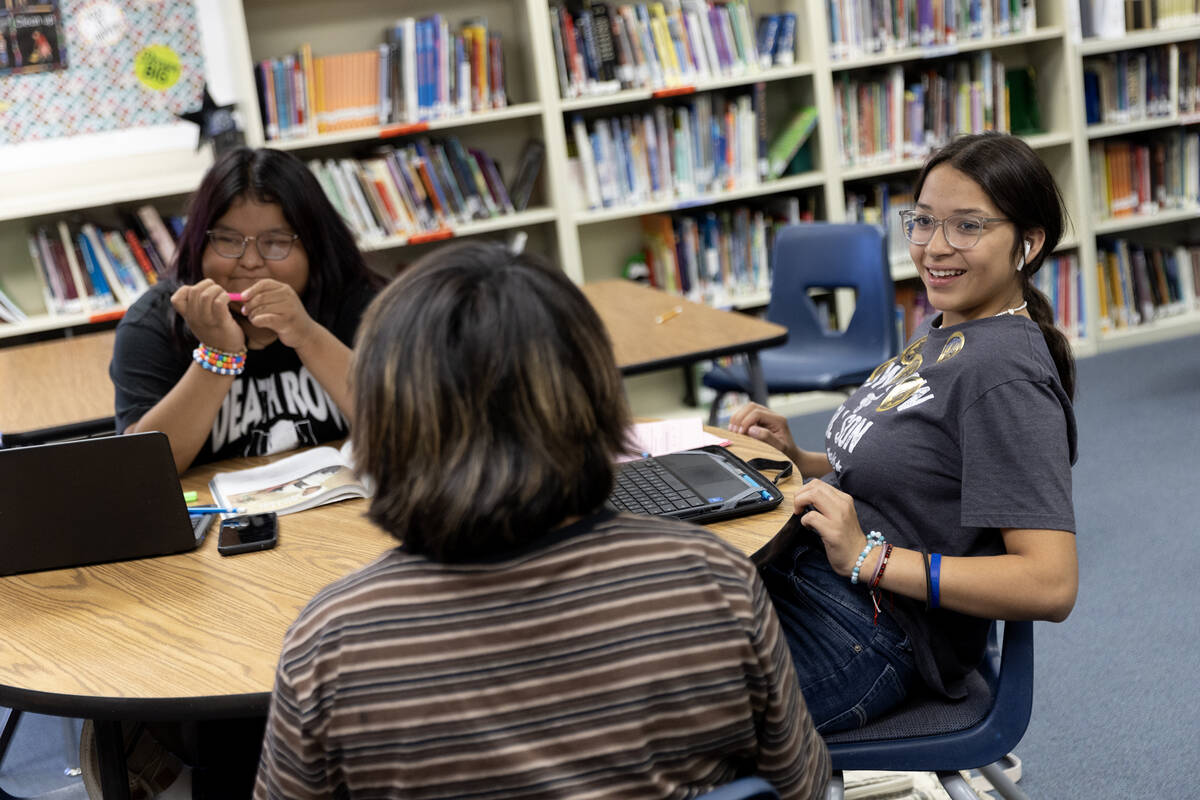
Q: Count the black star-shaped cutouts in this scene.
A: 1